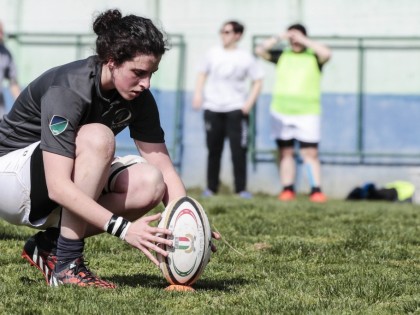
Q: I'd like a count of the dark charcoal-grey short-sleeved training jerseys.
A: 1